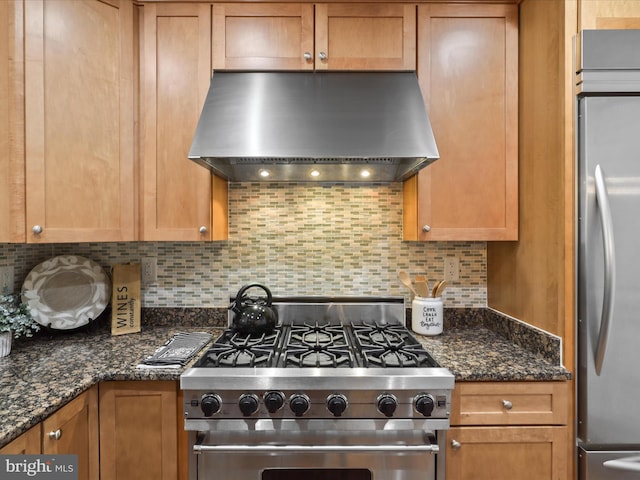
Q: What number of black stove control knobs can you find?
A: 7